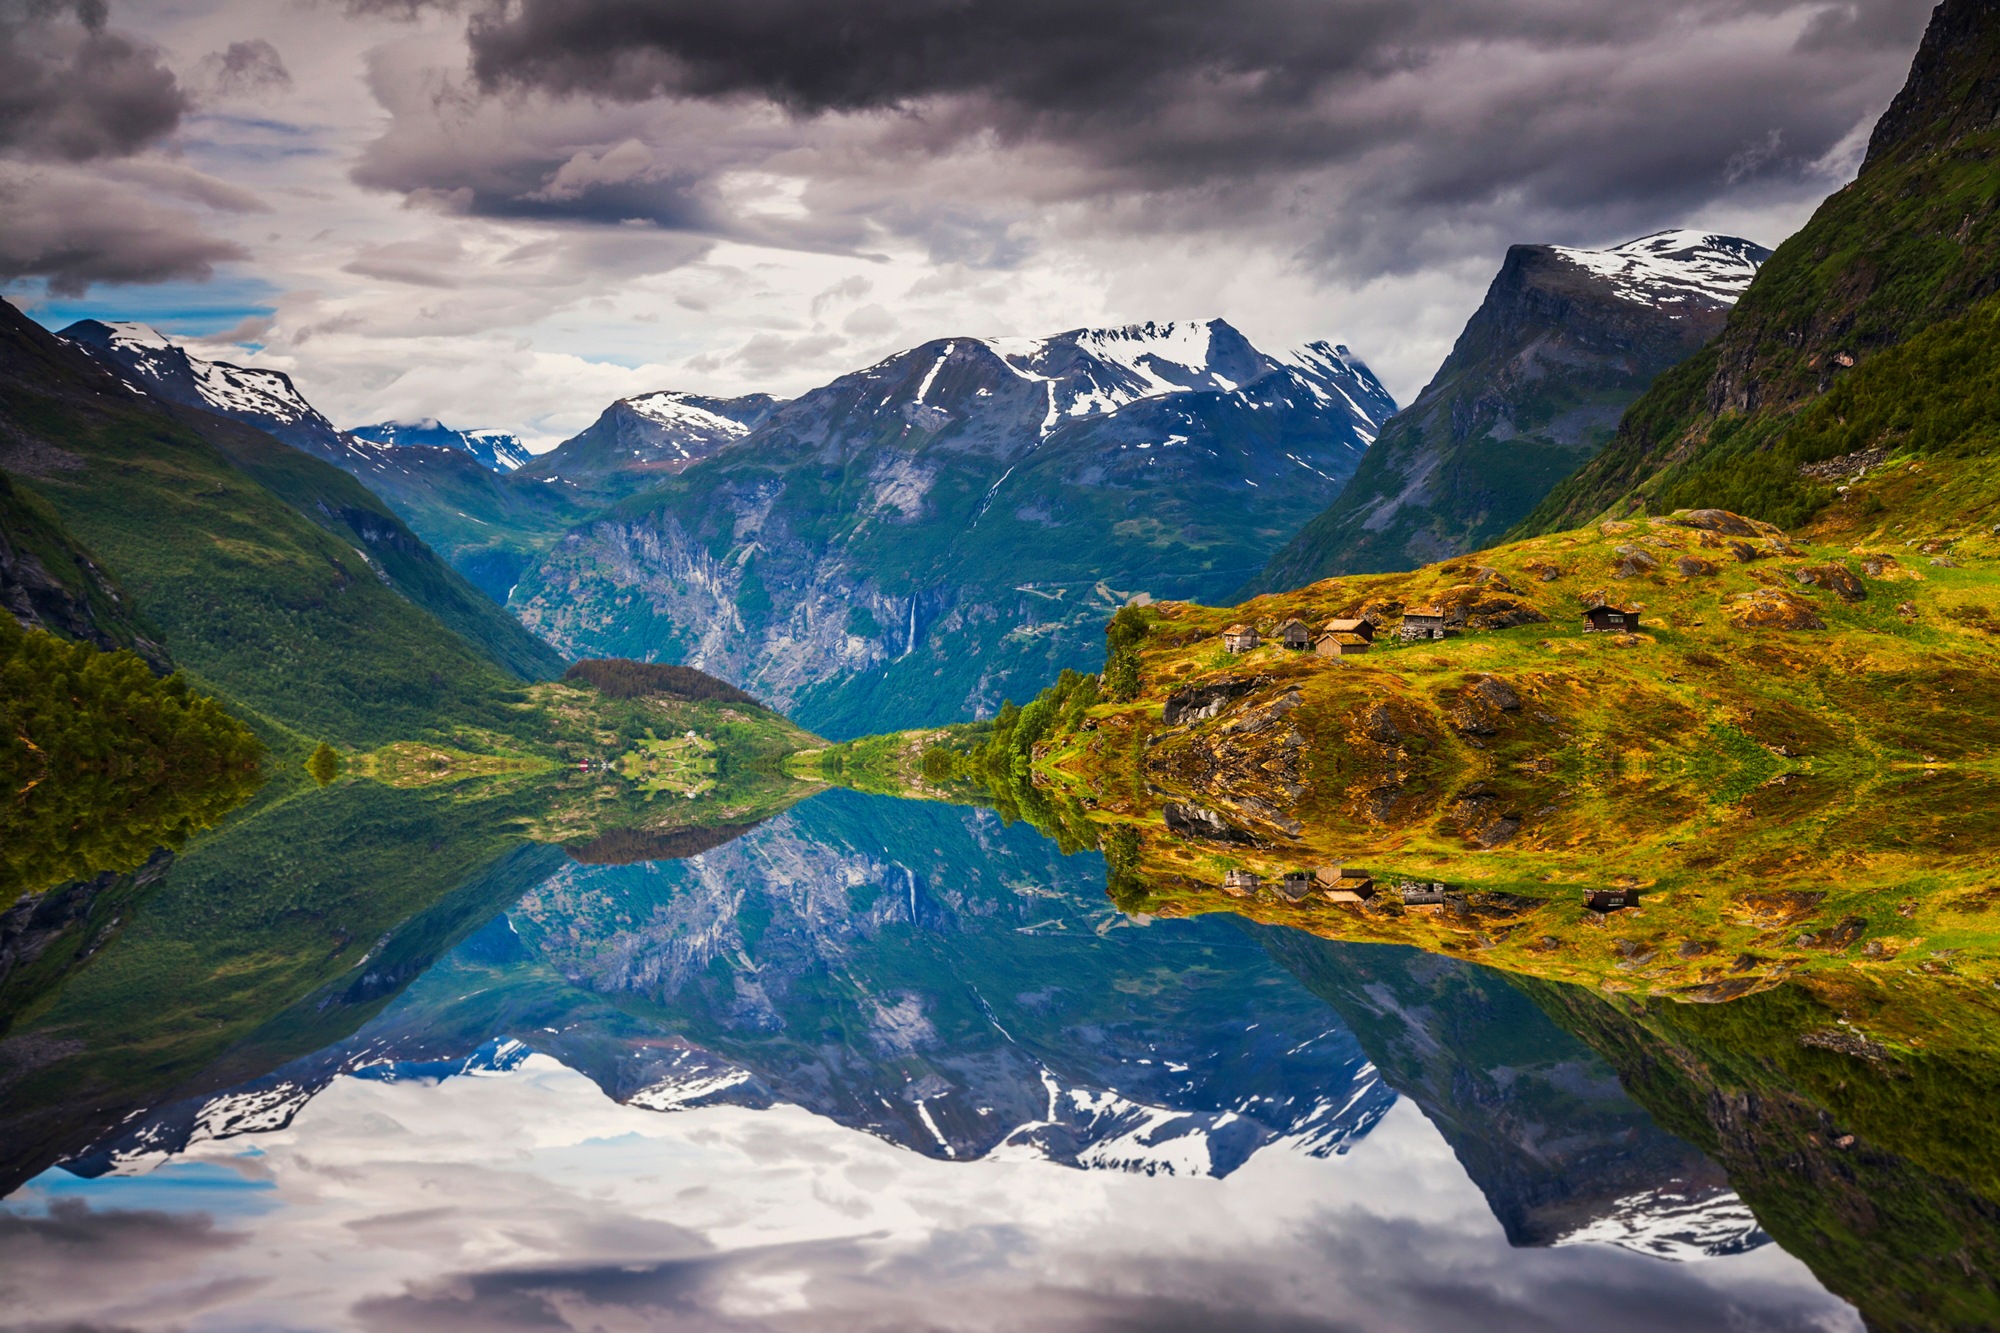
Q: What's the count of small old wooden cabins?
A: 6